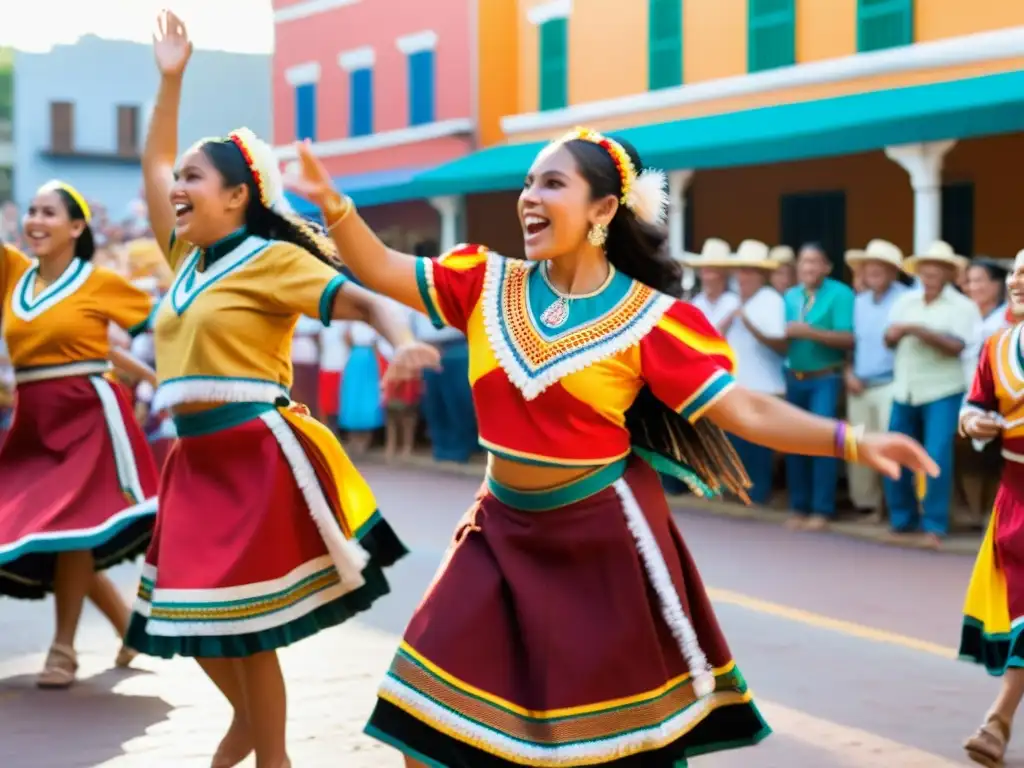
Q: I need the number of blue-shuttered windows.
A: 3